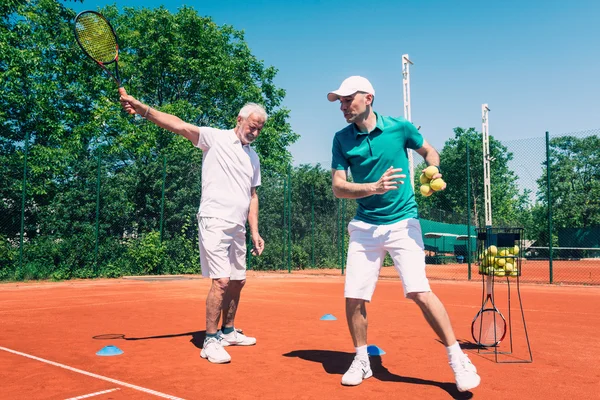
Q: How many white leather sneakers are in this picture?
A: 4